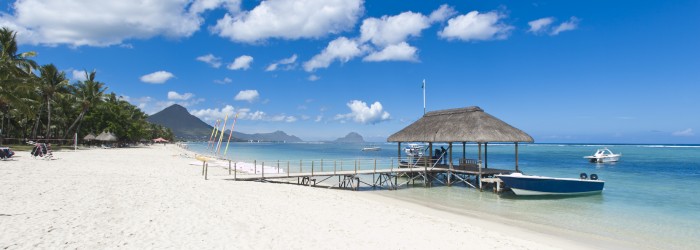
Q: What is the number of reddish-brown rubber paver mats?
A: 0